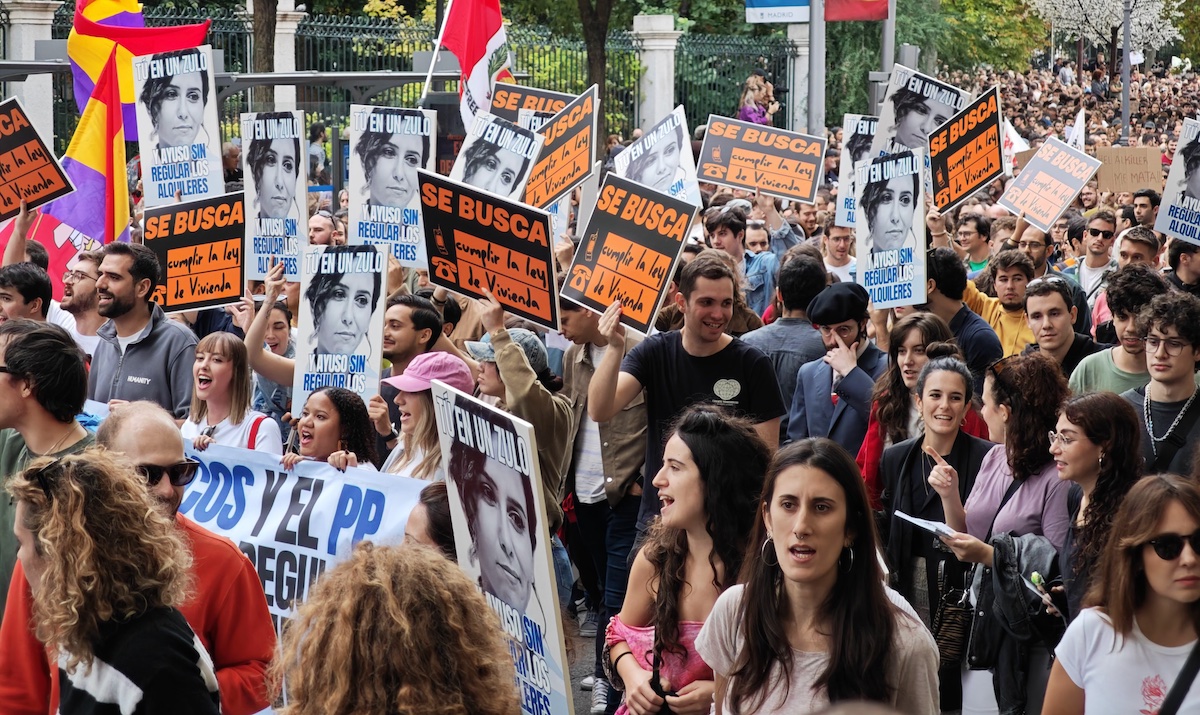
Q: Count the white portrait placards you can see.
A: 12